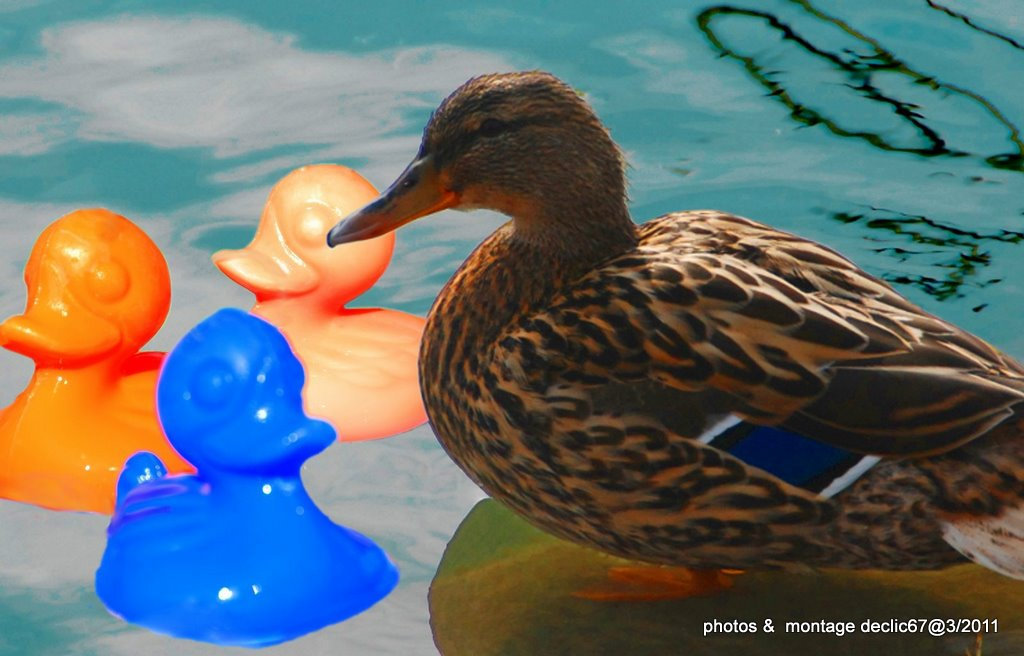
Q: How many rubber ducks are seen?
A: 3